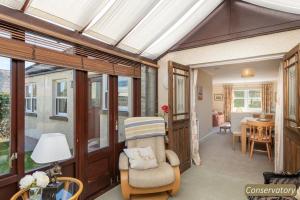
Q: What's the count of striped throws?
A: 1